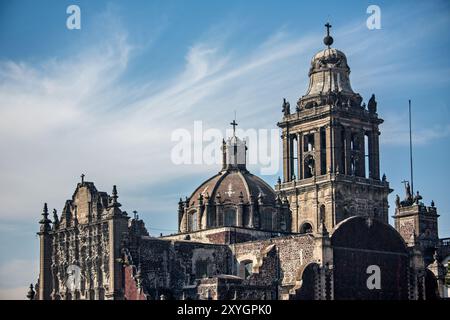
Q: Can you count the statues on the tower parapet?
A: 2